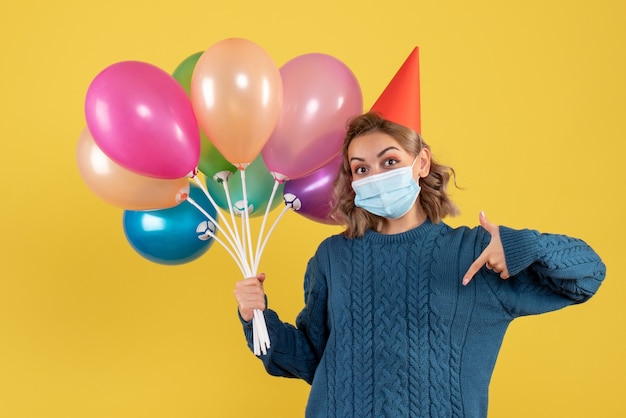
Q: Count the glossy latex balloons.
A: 8